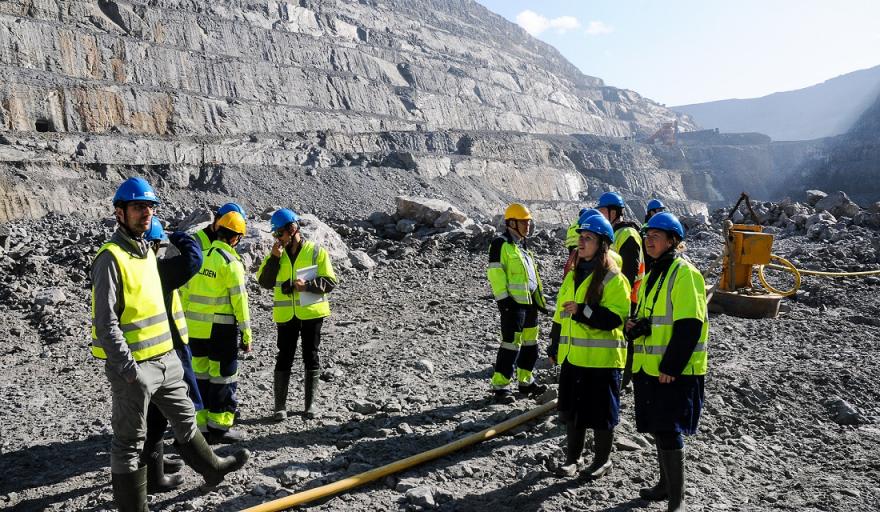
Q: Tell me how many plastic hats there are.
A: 12